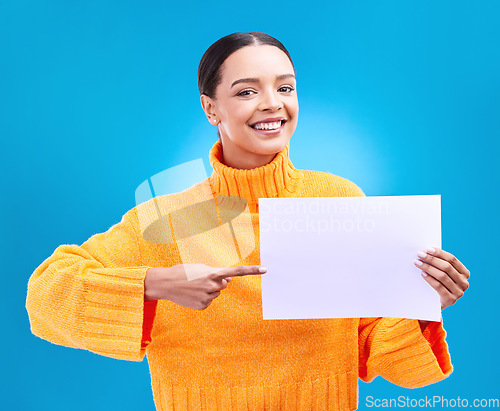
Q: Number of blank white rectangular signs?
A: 1